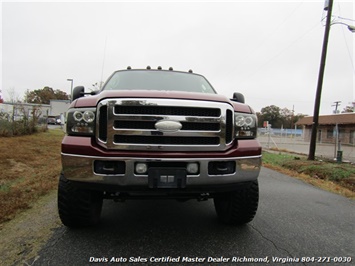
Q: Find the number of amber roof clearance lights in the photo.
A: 5